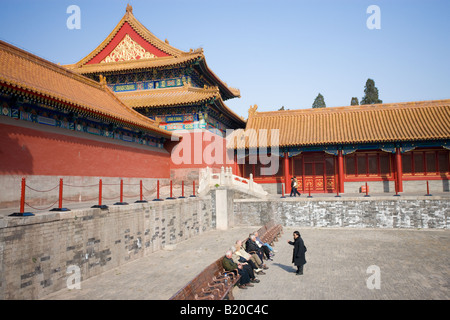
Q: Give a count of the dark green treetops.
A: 3